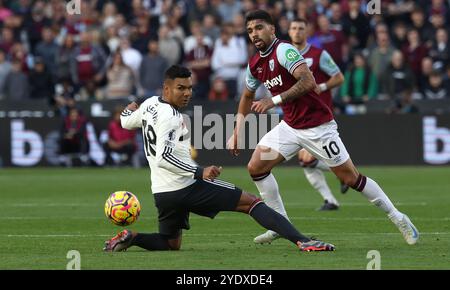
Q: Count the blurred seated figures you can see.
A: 2